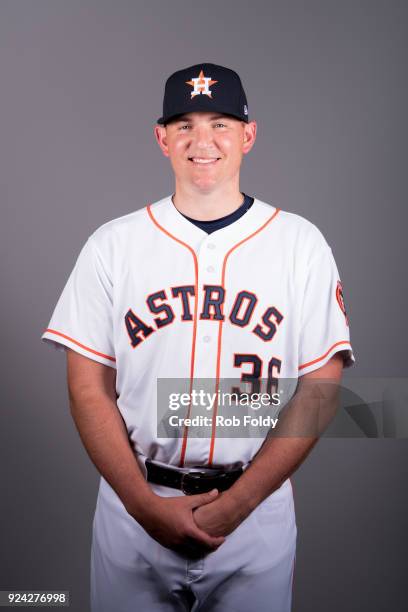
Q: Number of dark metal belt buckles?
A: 1